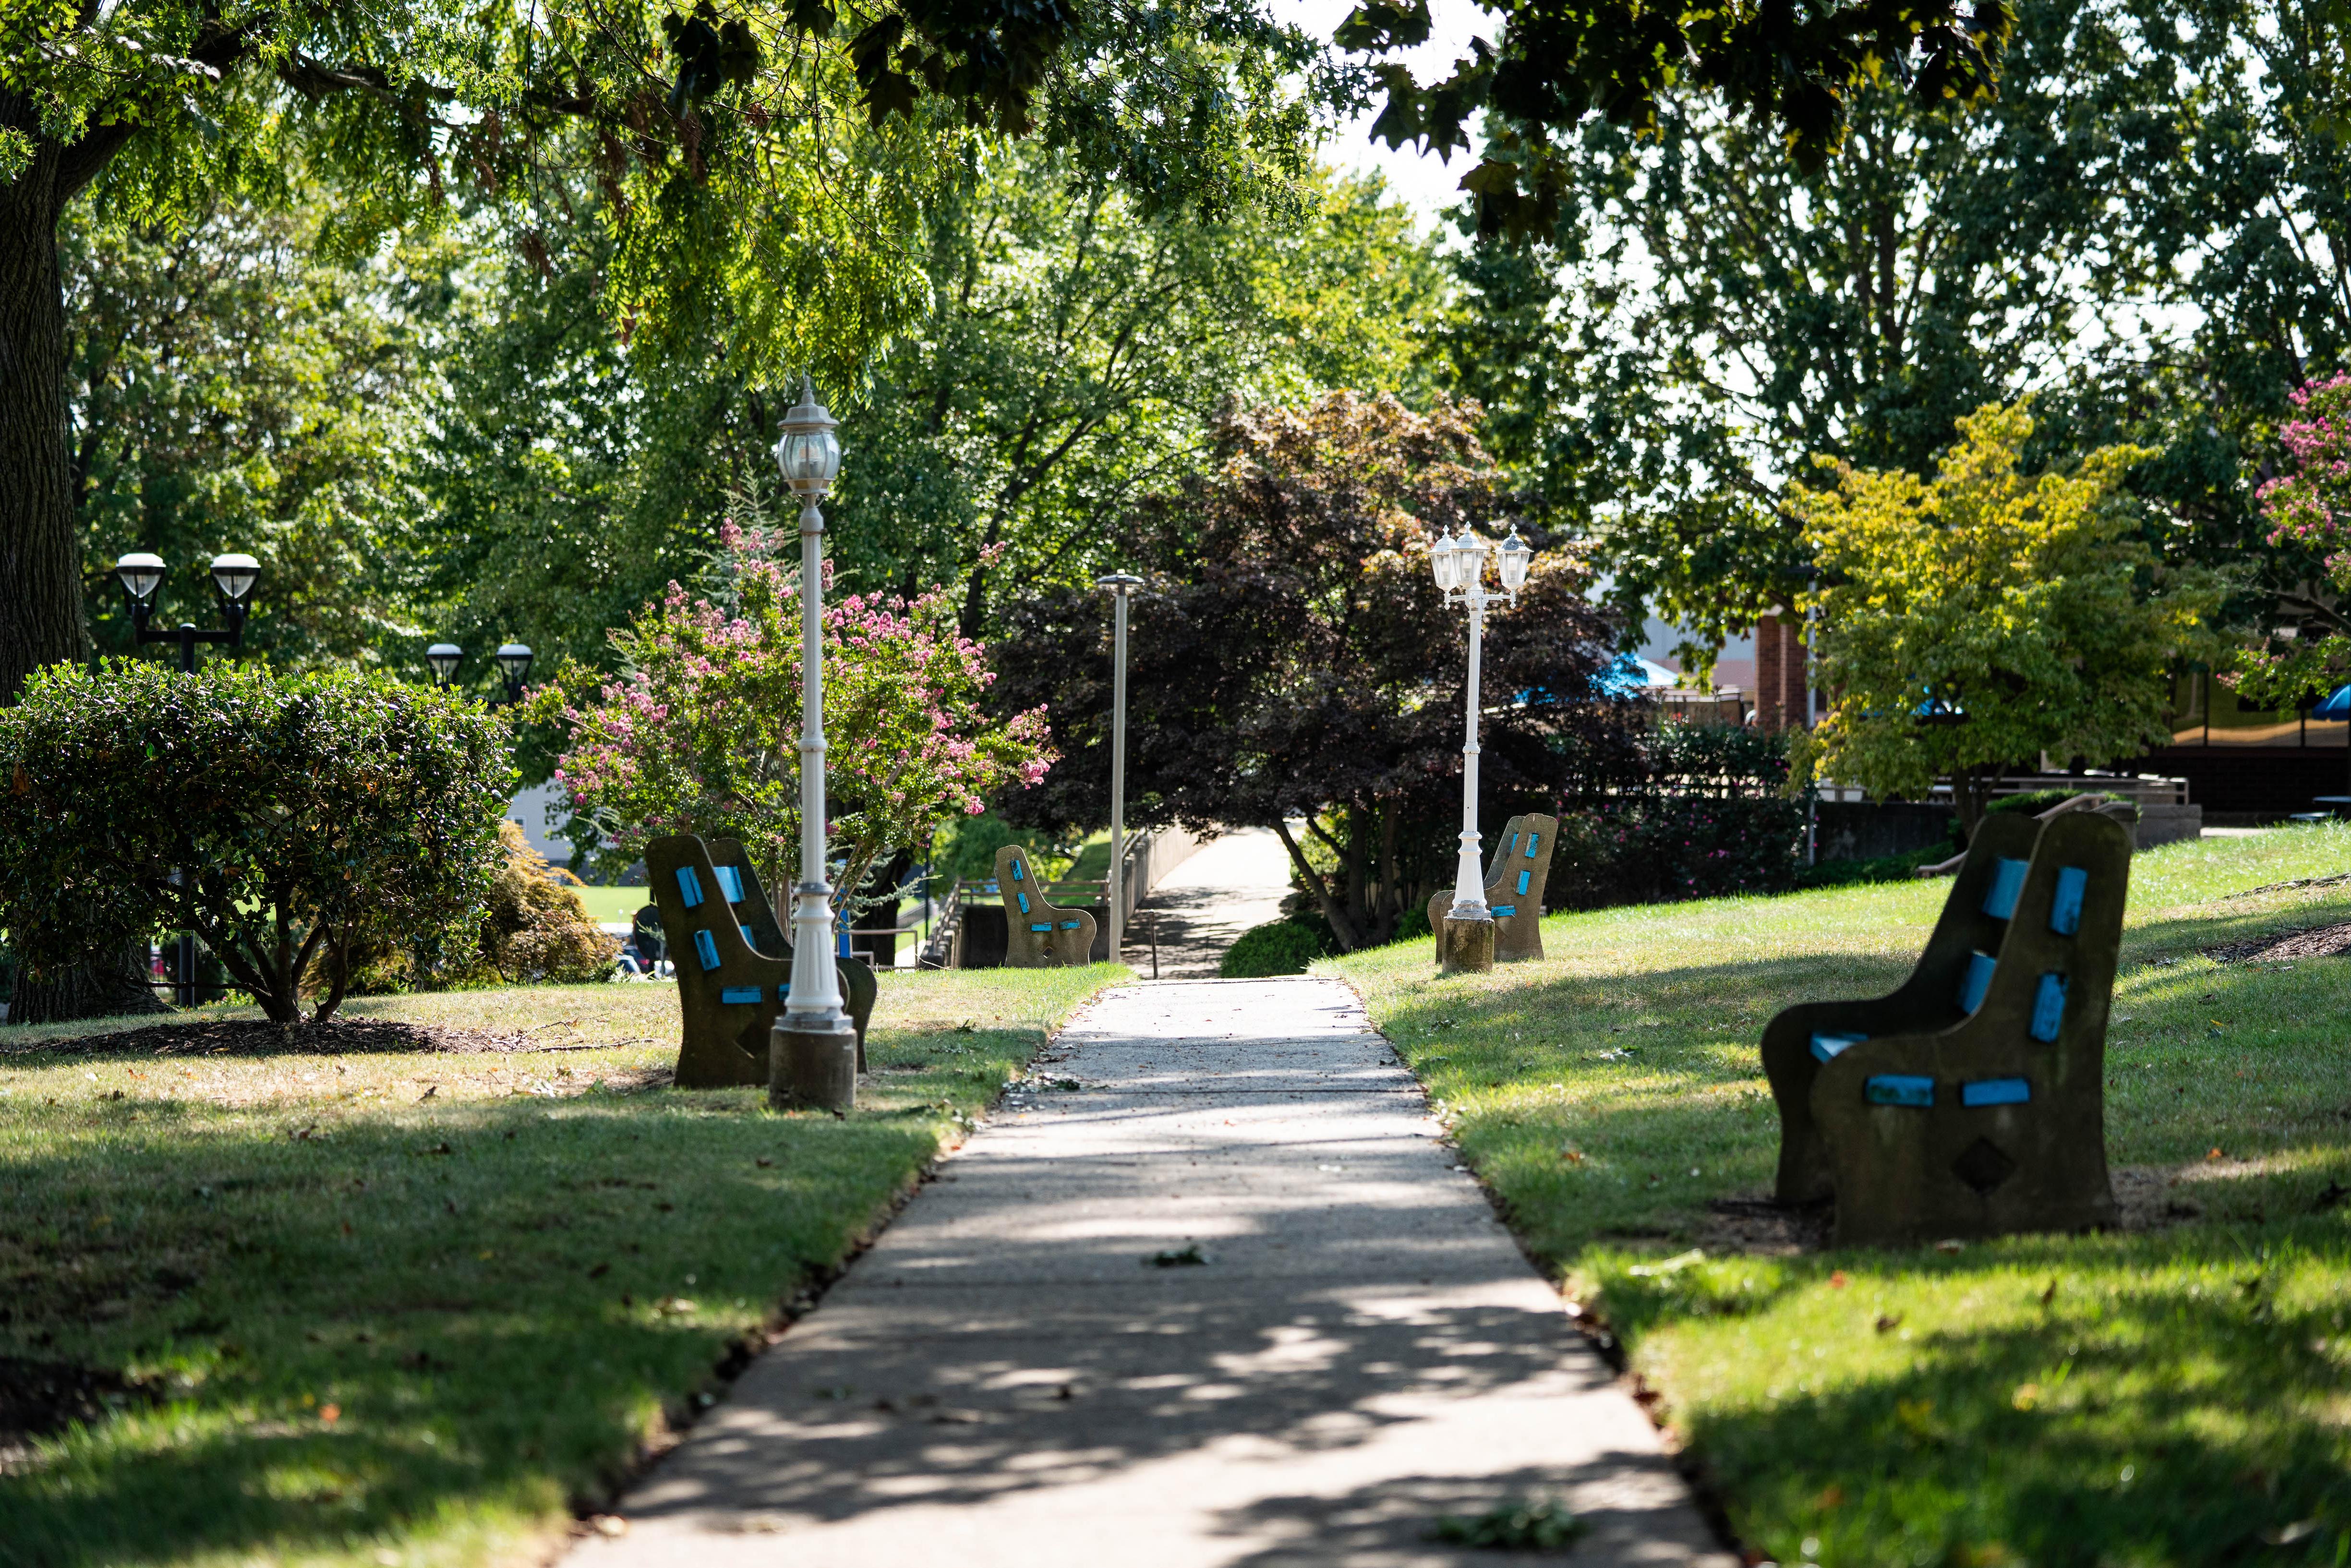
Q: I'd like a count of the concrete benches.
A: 4